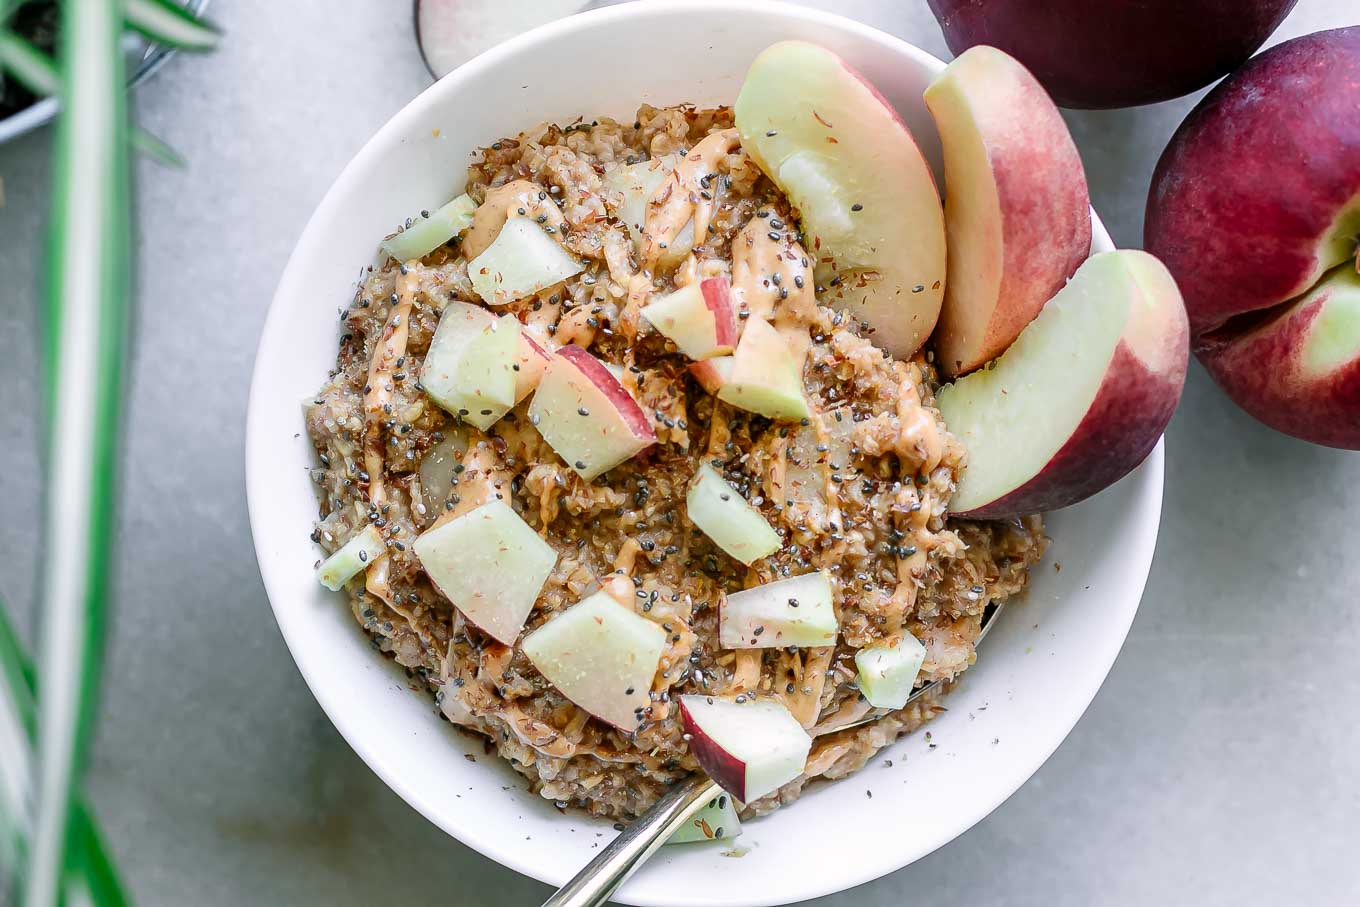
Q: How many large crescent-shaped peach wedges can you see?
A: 3